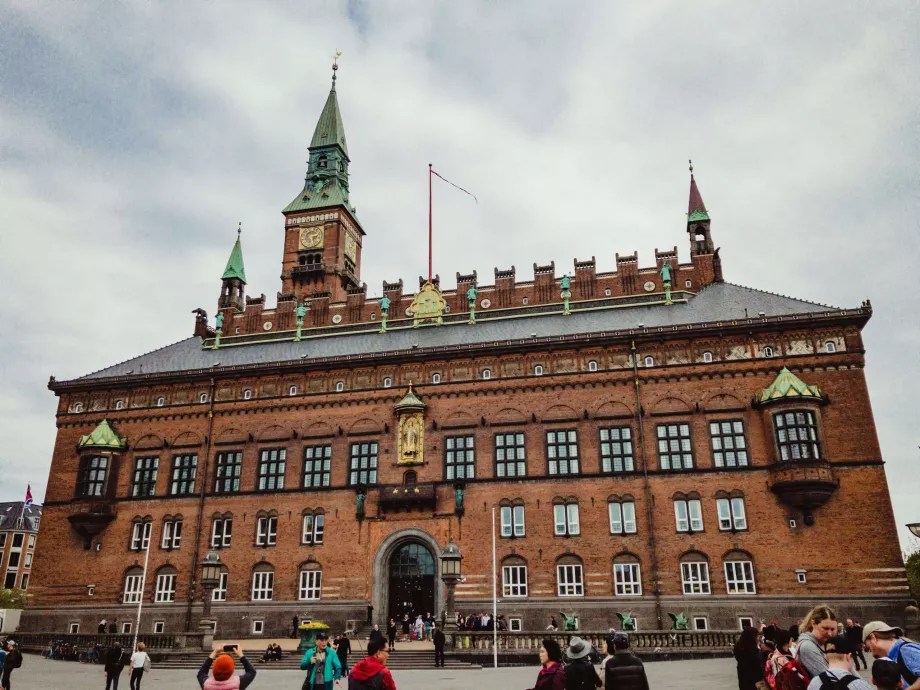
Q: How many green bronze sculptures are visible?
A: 11